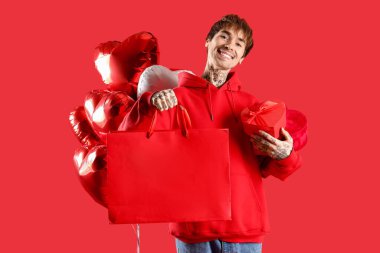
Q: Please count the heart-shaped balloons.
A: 5